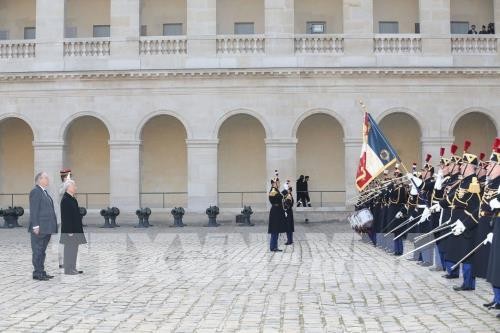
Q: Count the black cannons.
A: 7